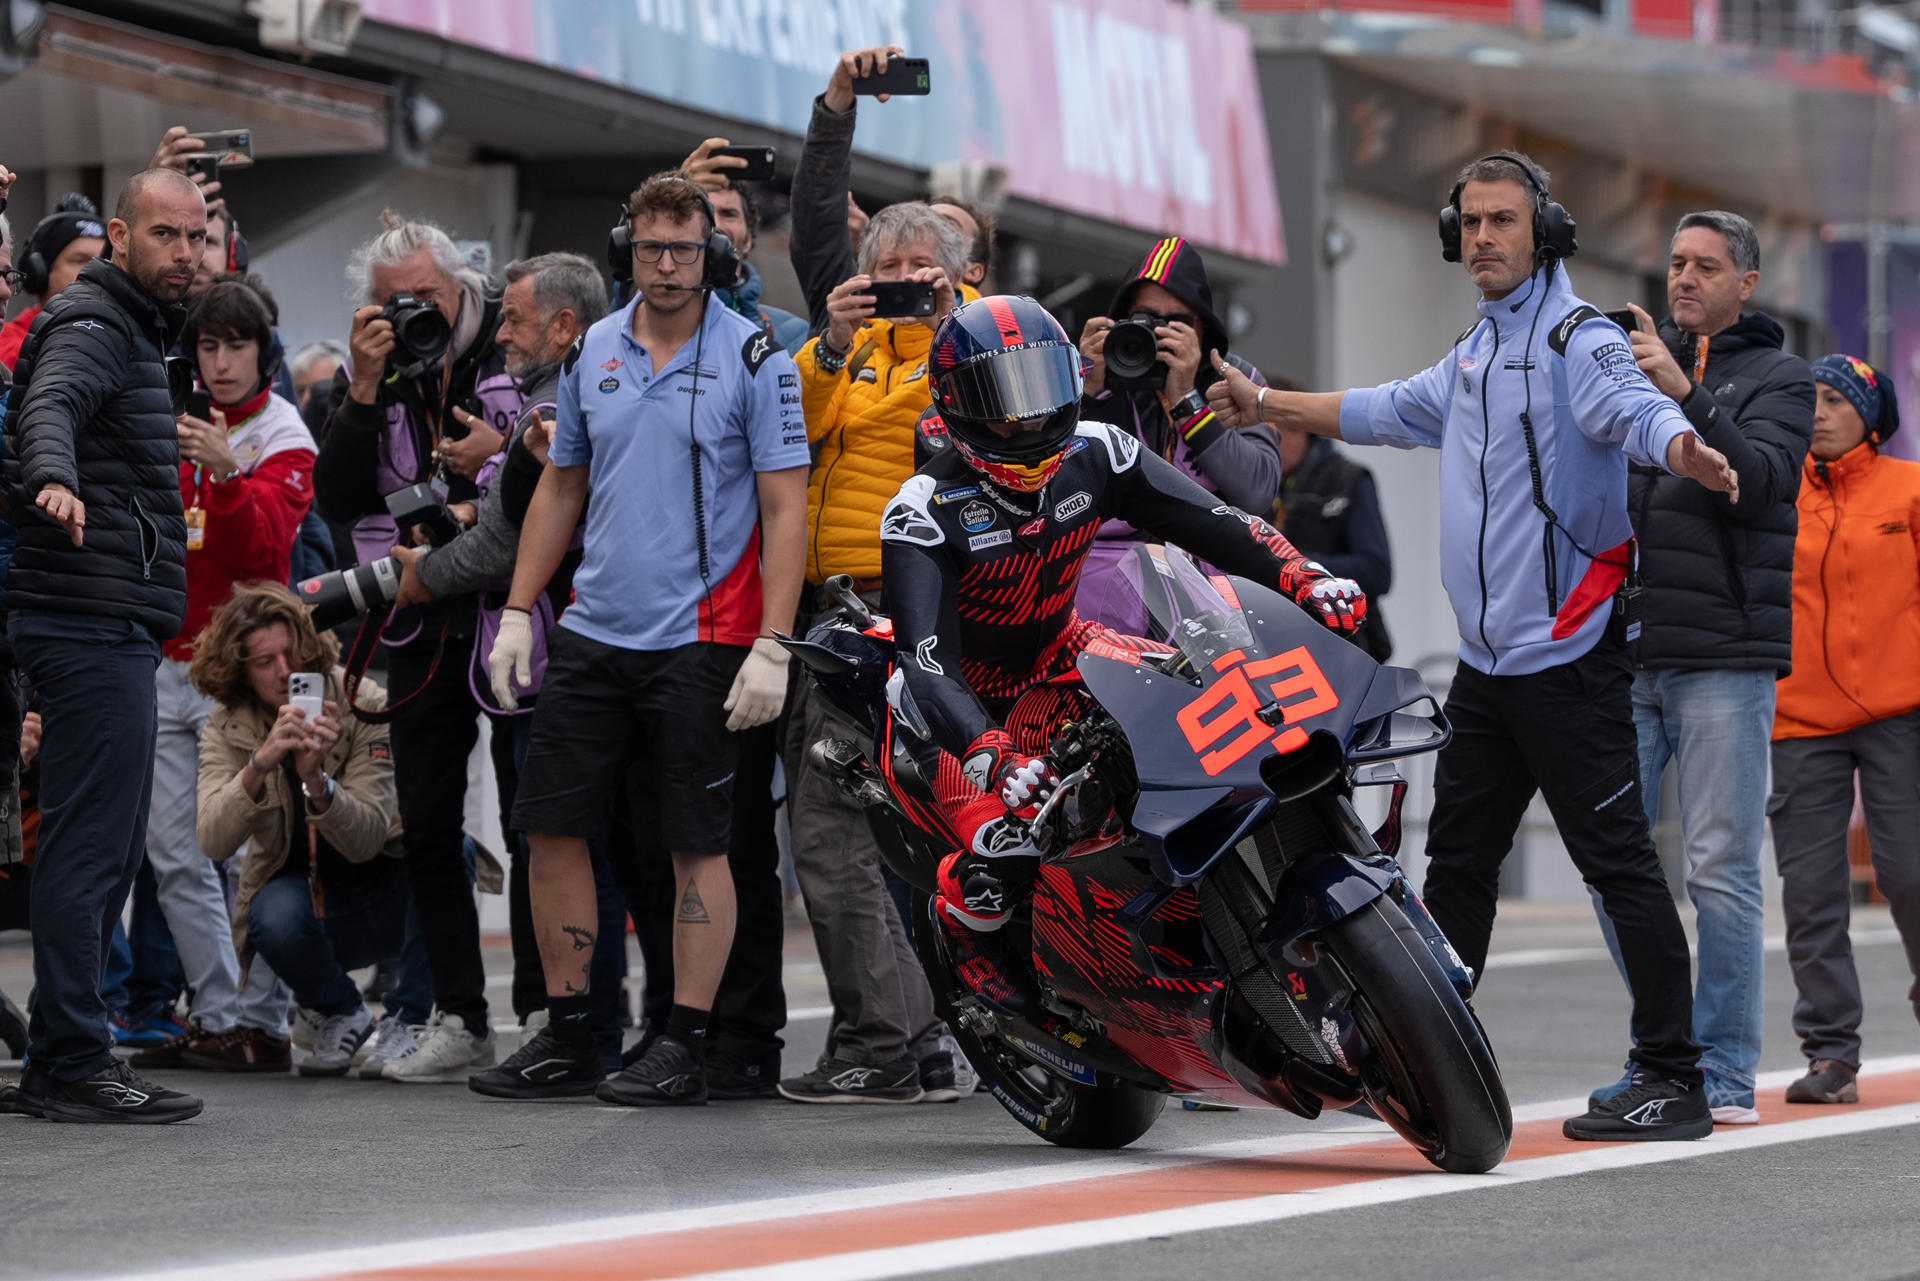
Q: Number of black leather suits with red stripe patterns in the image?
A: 1